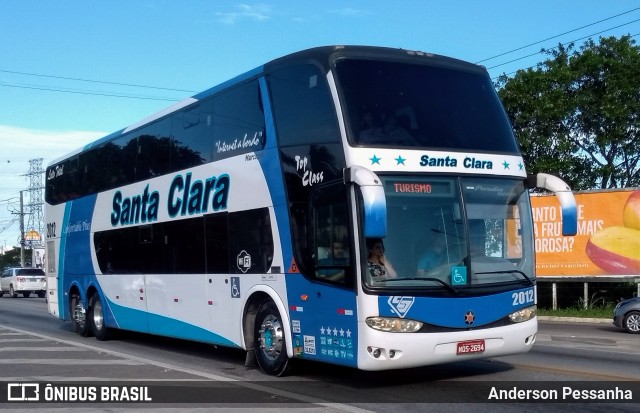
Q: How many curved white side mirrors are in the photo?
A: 2